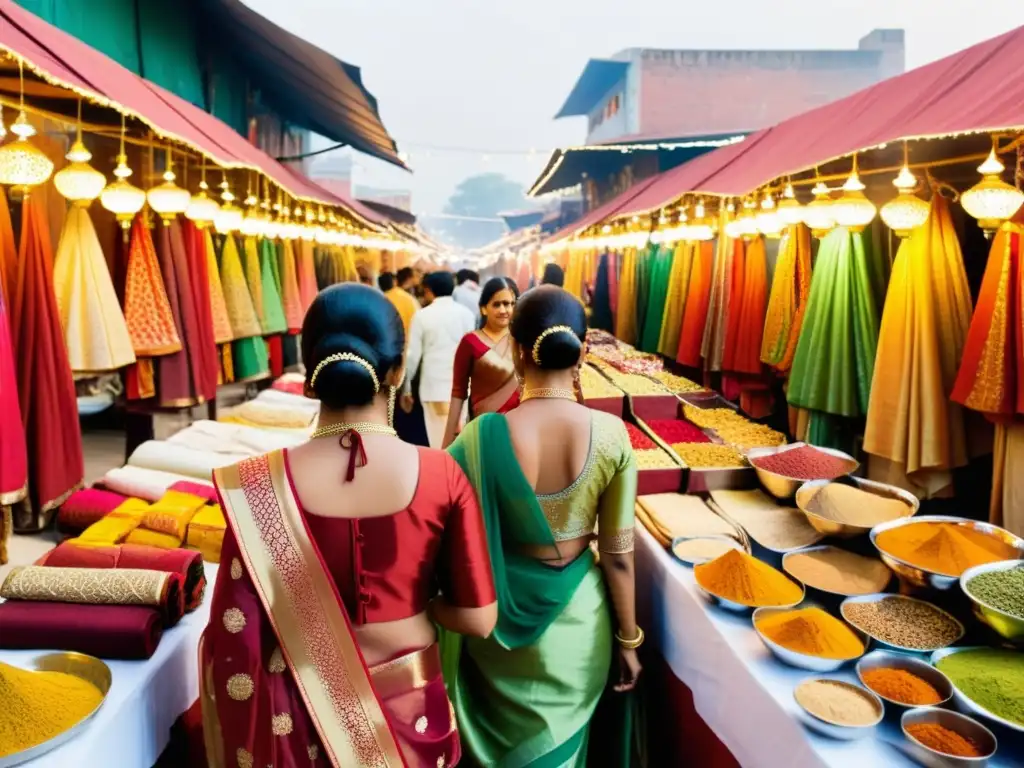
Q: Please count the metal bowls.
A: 14